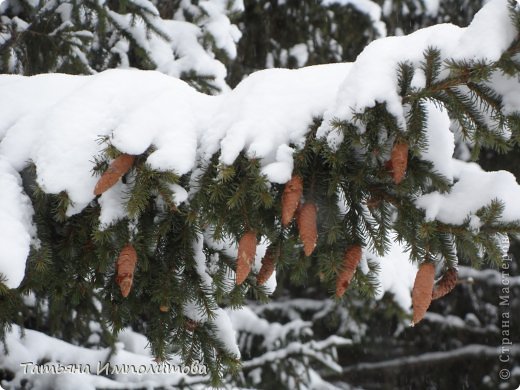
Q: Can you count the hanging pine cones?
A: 10